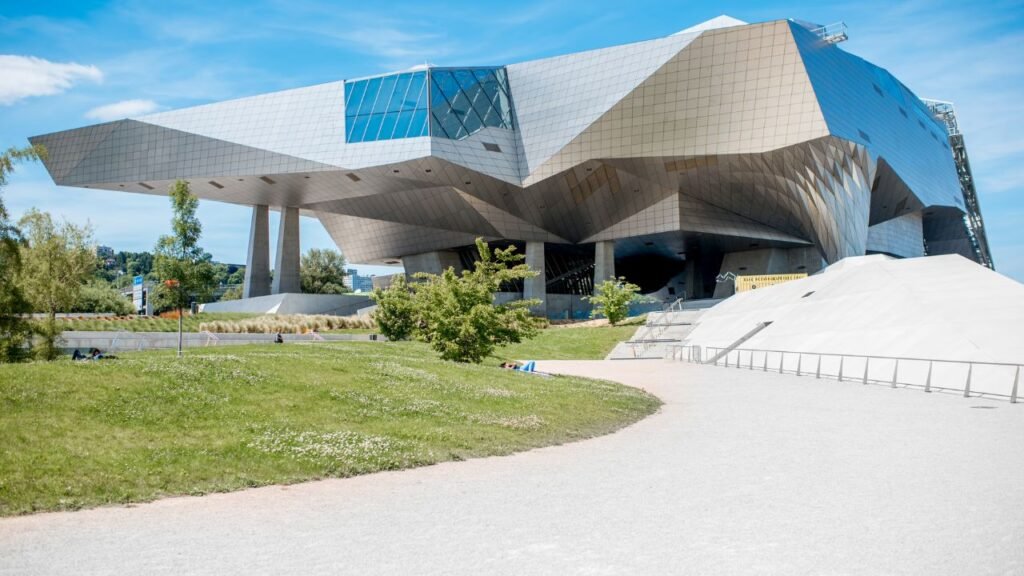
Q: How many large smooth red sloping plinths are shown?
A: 0